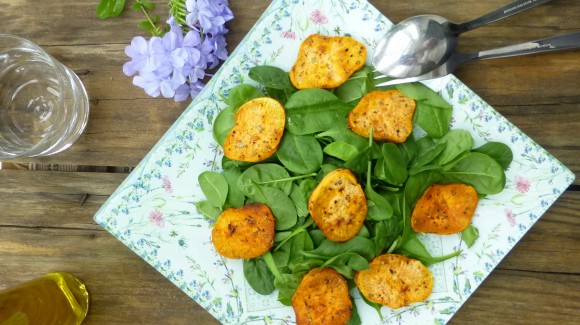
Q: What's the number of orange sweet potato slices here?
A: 8